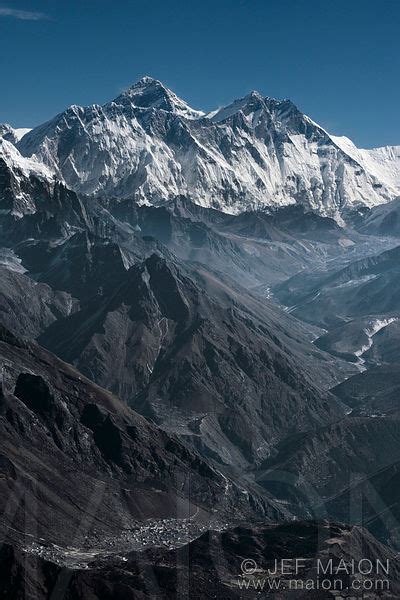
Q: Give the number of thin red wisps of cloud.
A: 0